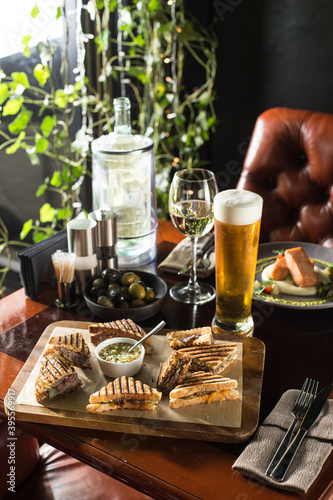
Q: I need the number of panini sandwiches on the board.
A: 8